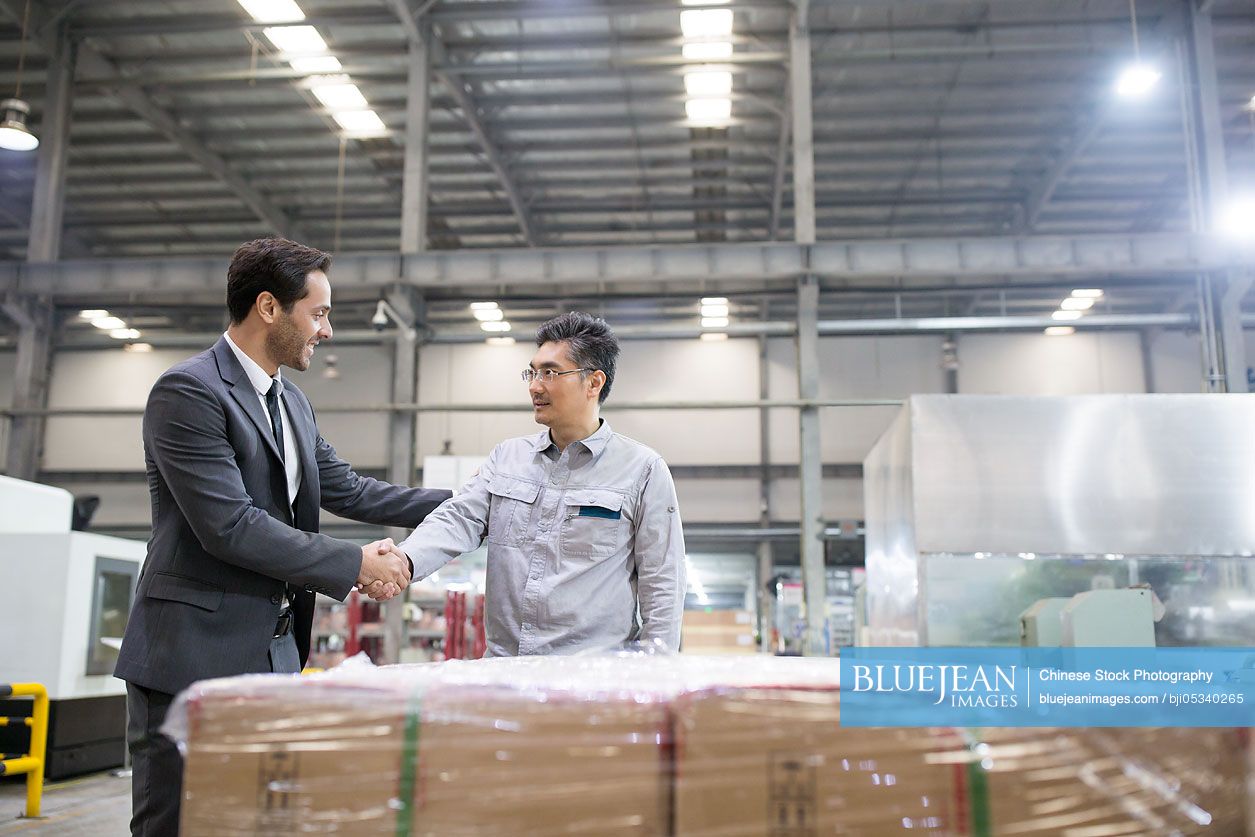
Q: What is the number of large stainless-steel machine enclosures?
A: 1